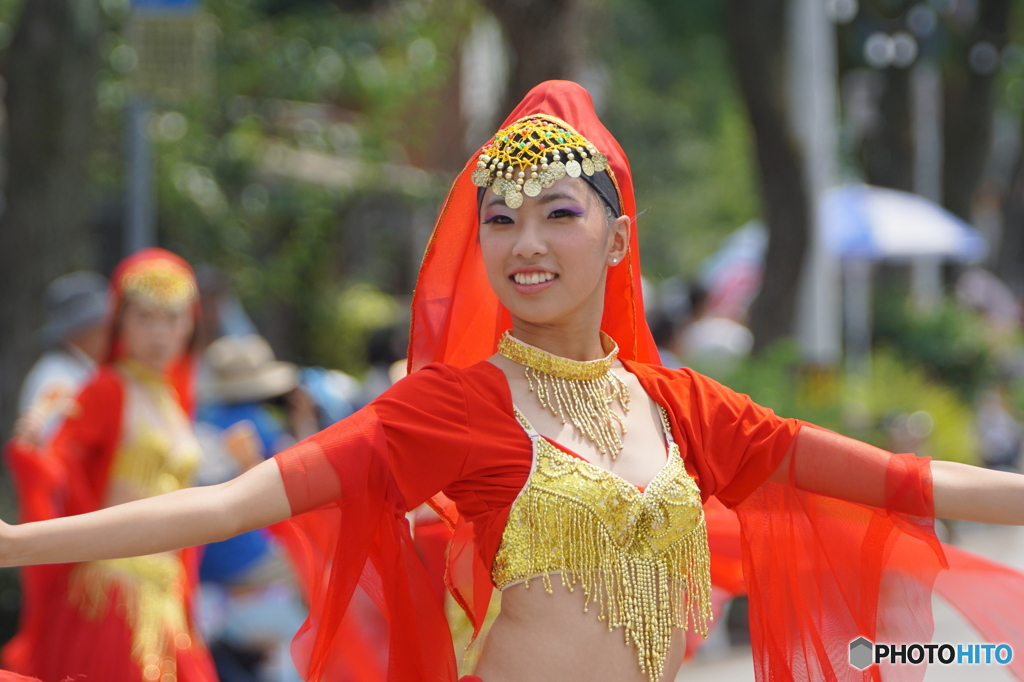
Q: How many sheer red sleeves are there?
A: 2